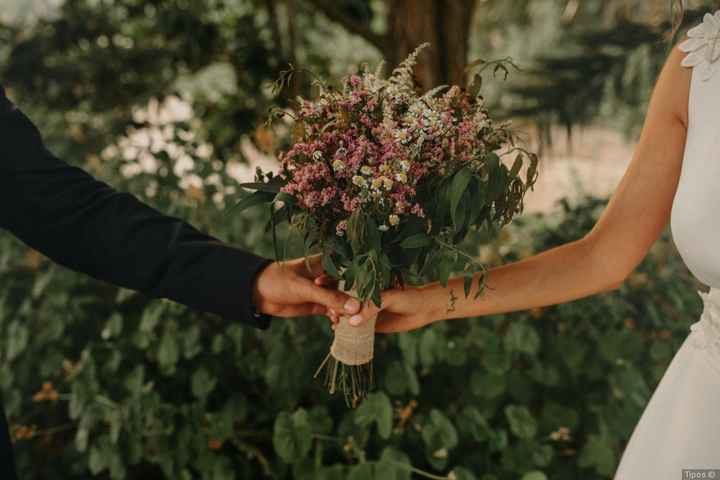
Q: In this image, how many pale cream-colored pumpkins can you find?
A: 0